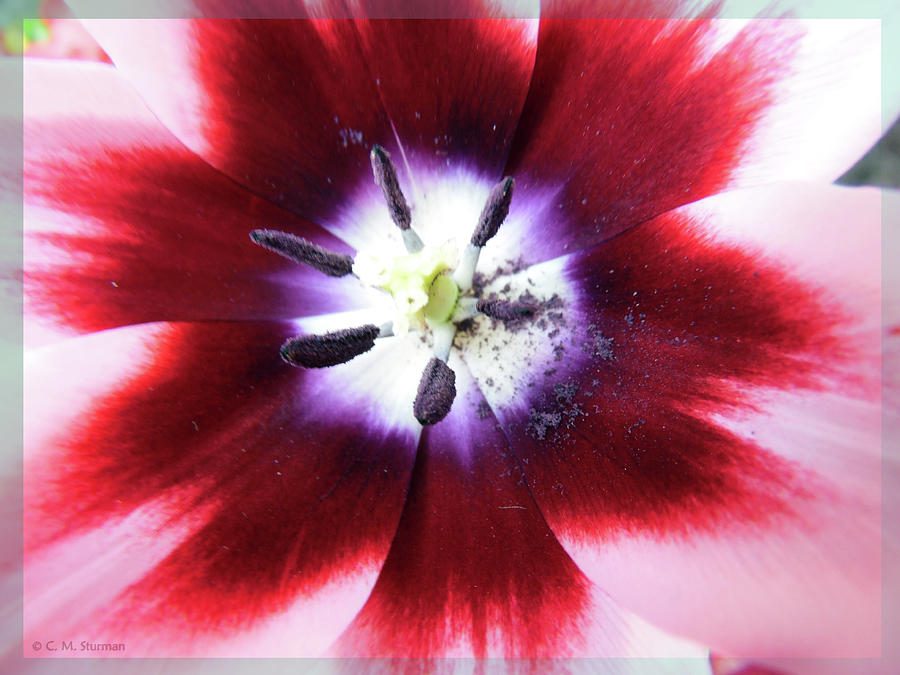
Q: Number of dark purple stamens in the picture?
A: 6